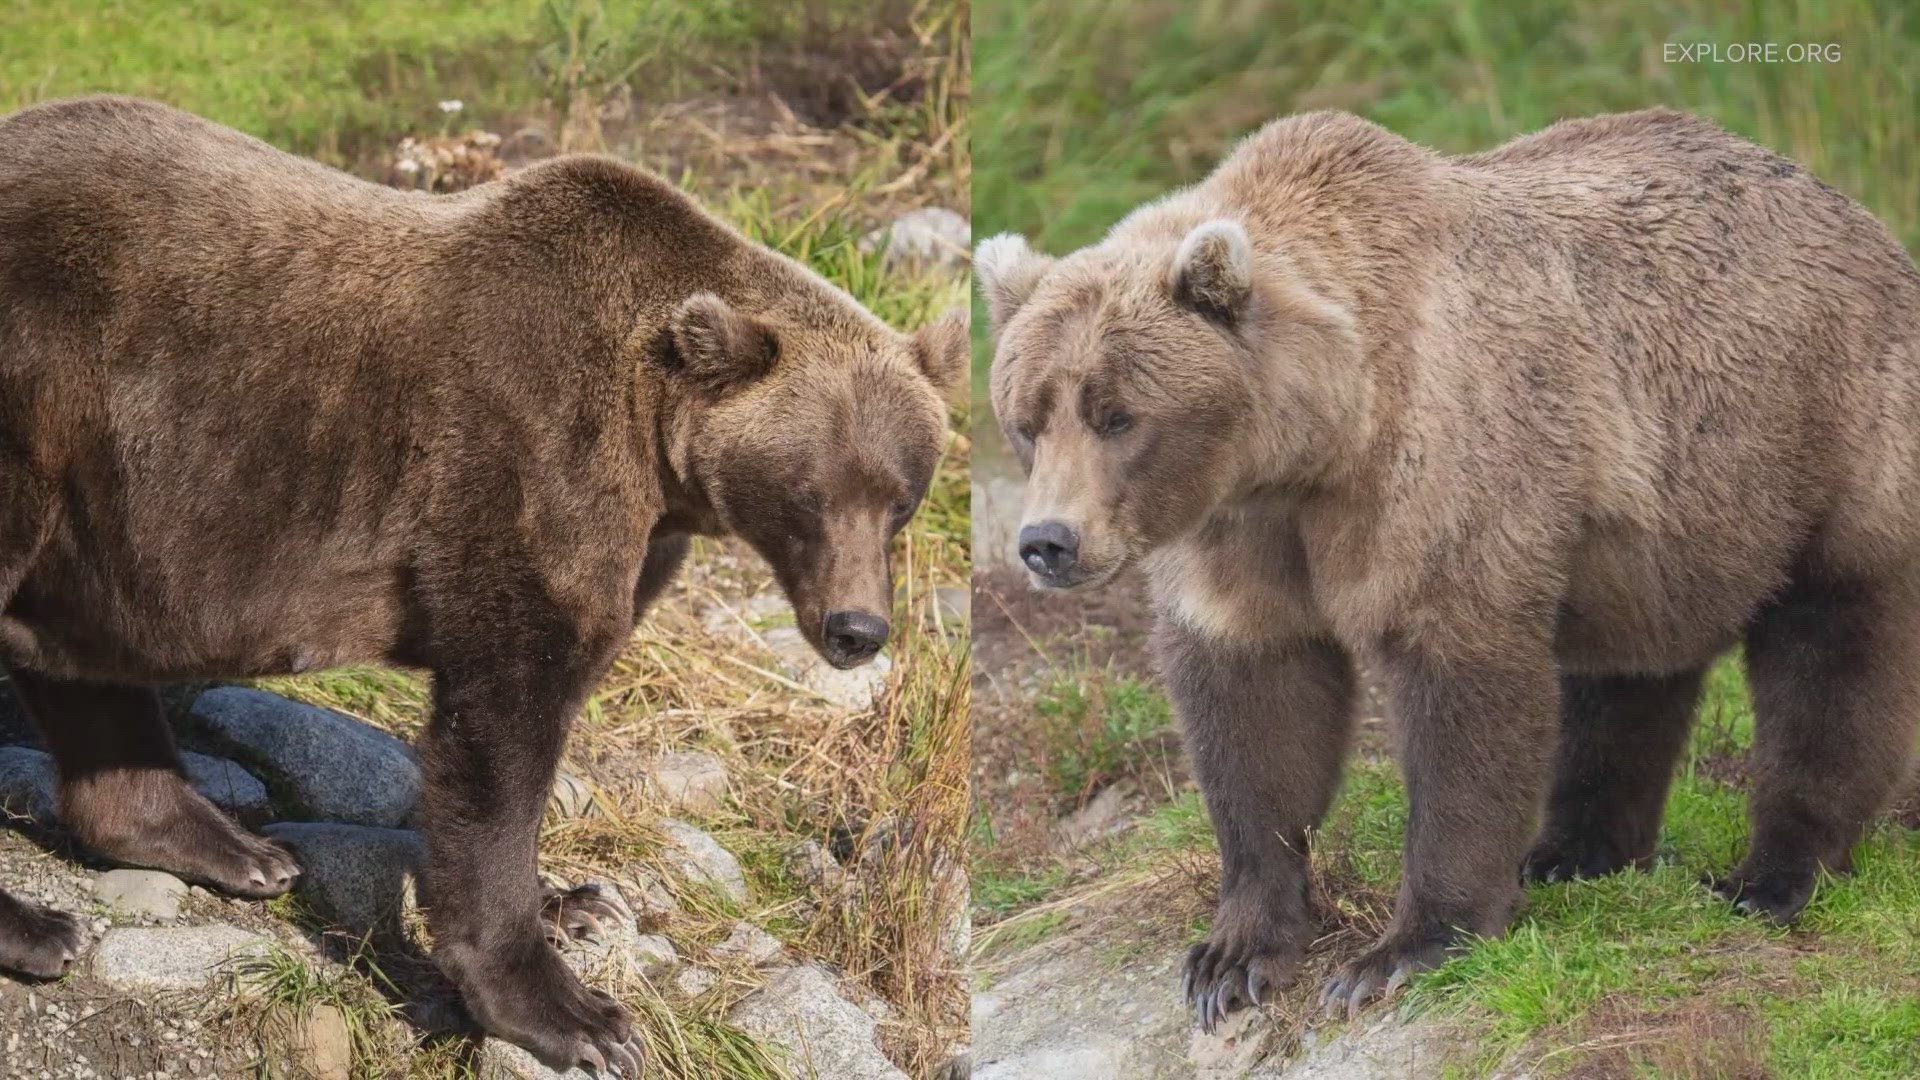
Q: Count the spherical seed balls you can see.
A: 0